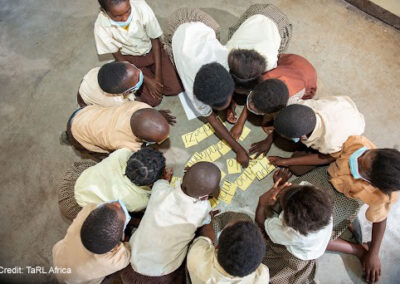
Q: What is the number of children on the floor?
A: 13